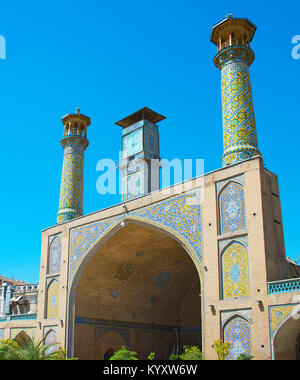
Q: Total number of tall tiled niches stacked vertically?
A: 6